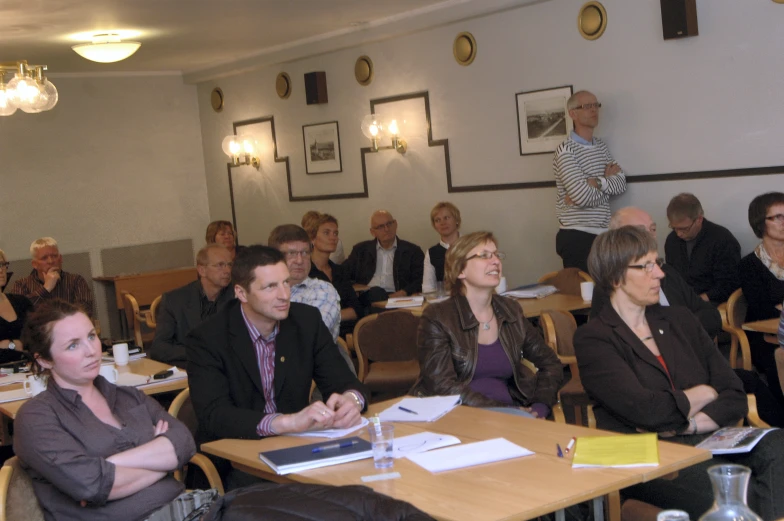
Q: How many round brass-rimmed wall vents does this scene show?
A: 5